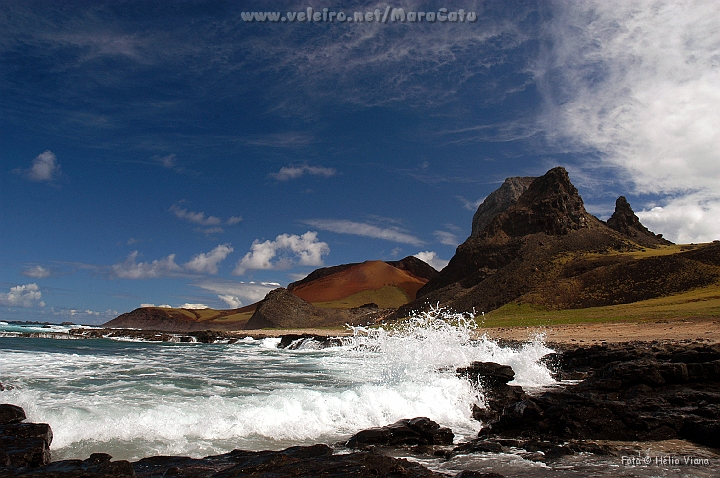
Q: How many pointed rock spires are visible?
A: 2